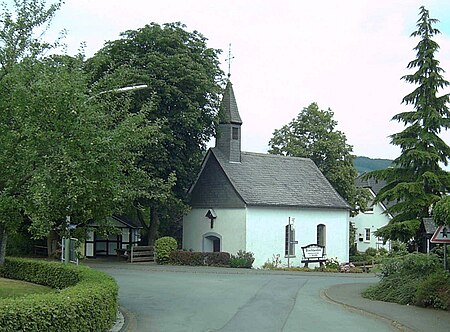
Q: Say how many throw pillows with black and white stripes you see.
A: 0